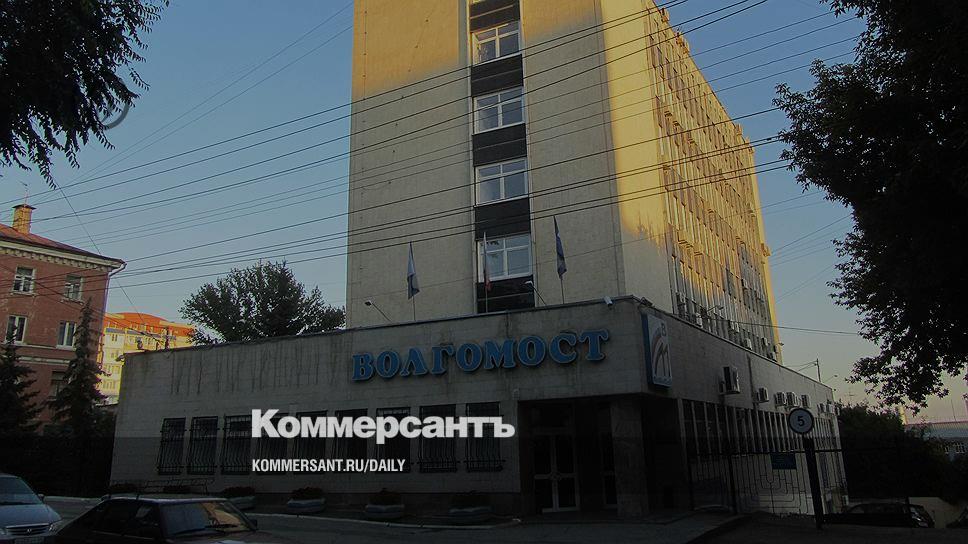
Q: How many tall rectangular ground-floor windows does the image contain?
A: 9